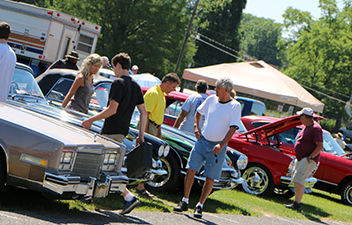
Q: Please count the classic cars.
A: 5